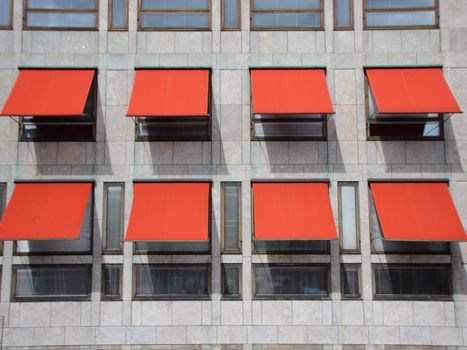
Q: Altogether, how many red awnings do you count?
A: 8